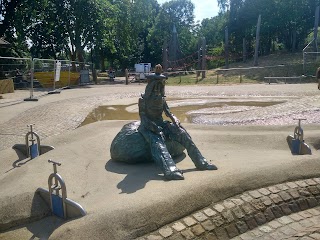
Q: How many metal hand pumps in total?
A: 3